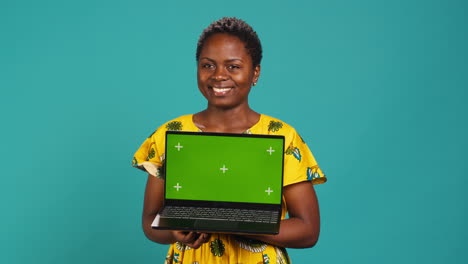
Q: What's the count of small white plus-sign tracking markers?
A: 5